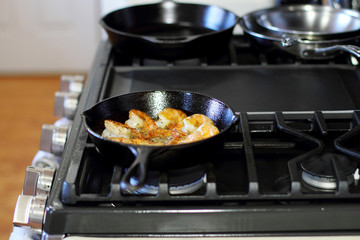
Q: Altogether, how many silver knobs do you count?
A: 5